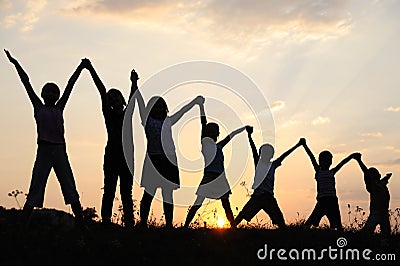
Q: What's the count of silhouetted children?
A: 7